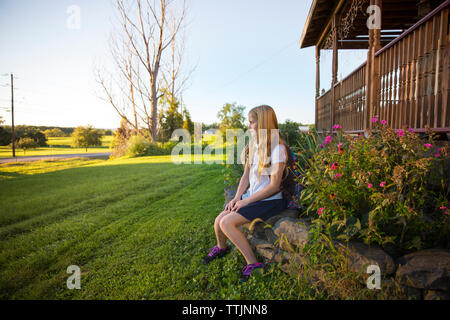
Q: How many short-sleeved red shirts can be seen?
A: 0